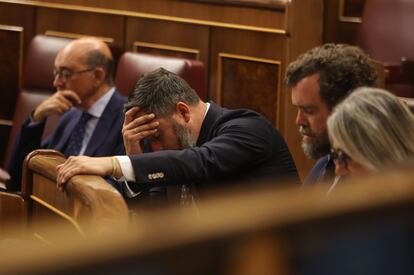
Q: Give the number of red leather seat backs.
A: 3